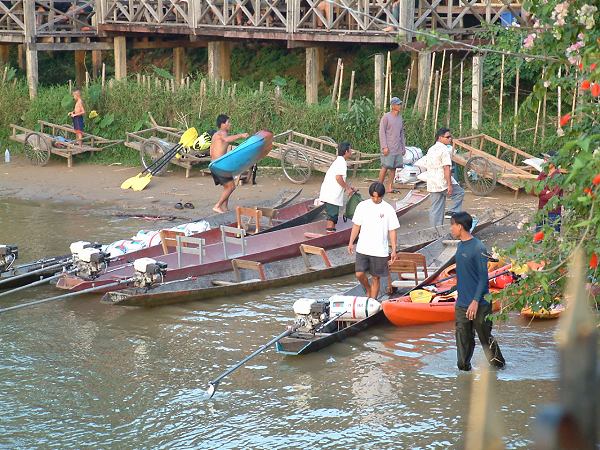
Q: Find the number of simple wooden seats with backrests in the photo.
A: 9